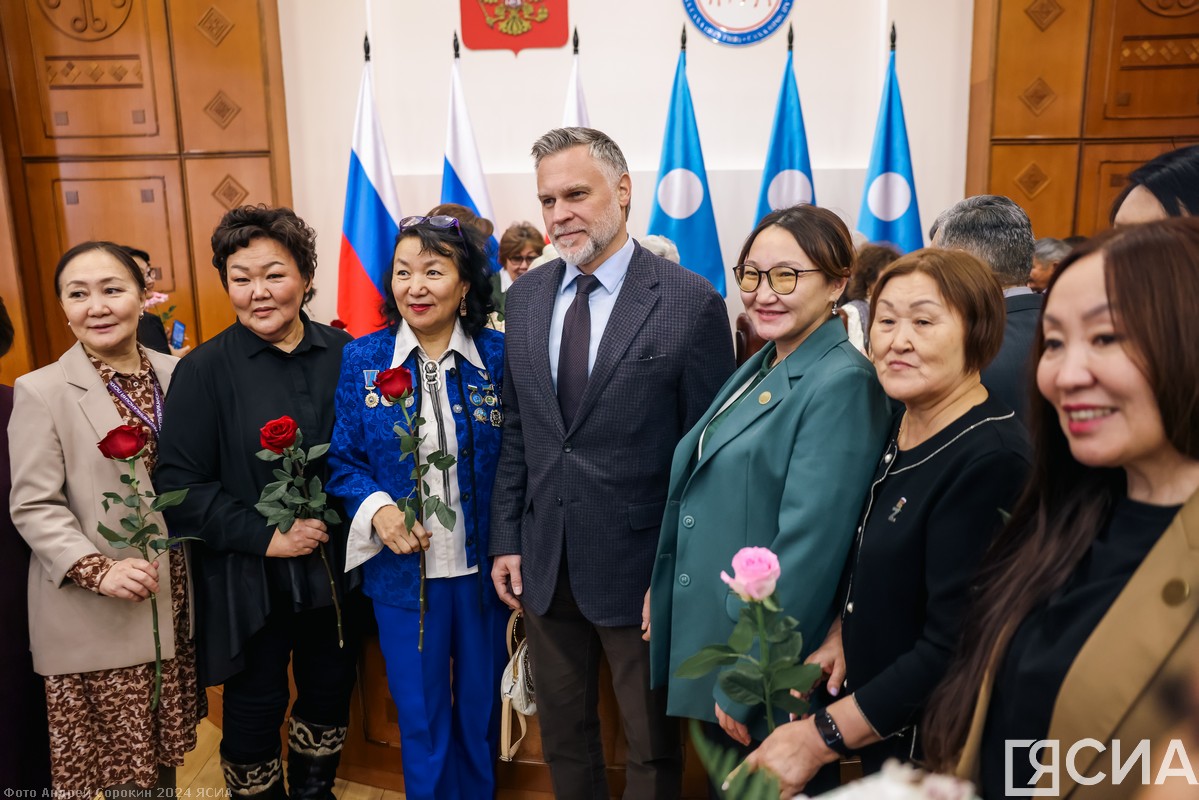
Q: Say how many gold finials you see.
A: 0